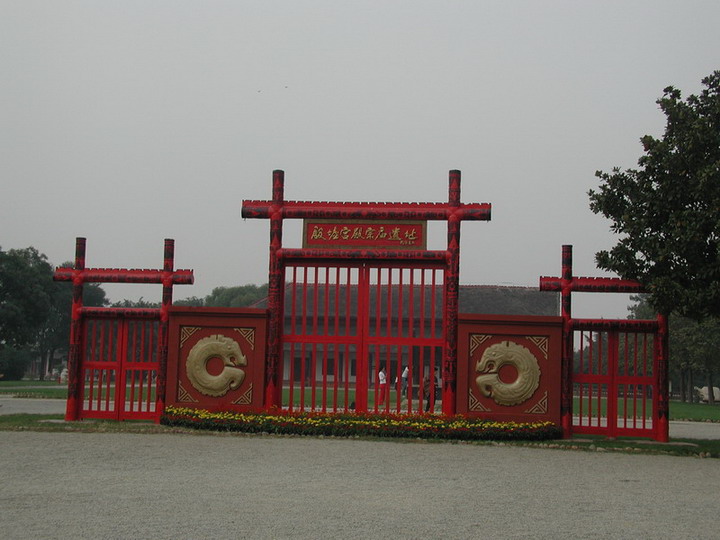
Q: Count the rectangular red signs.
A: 1